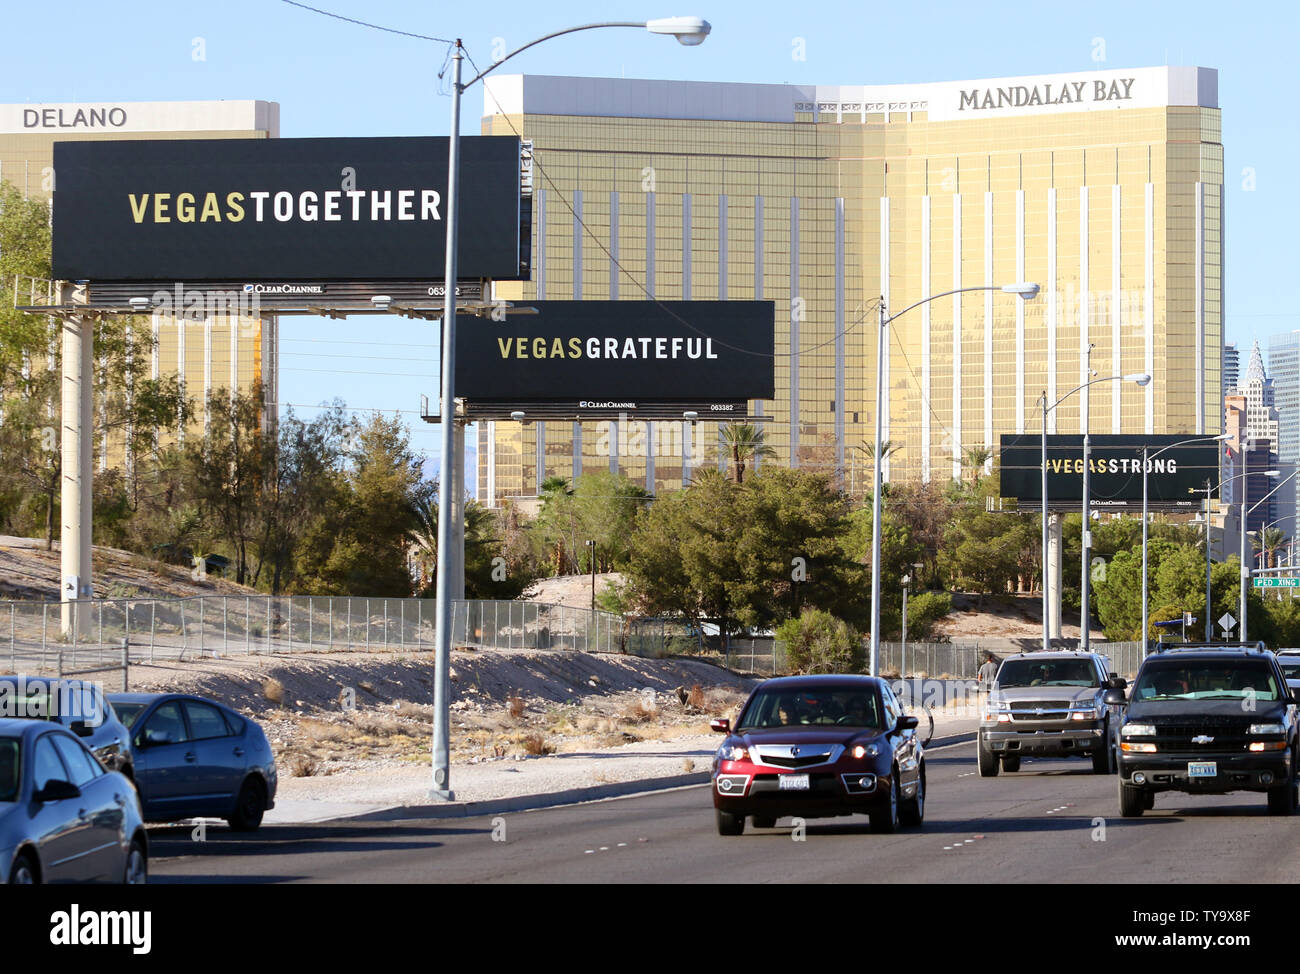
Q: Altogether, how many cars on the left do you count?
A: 3